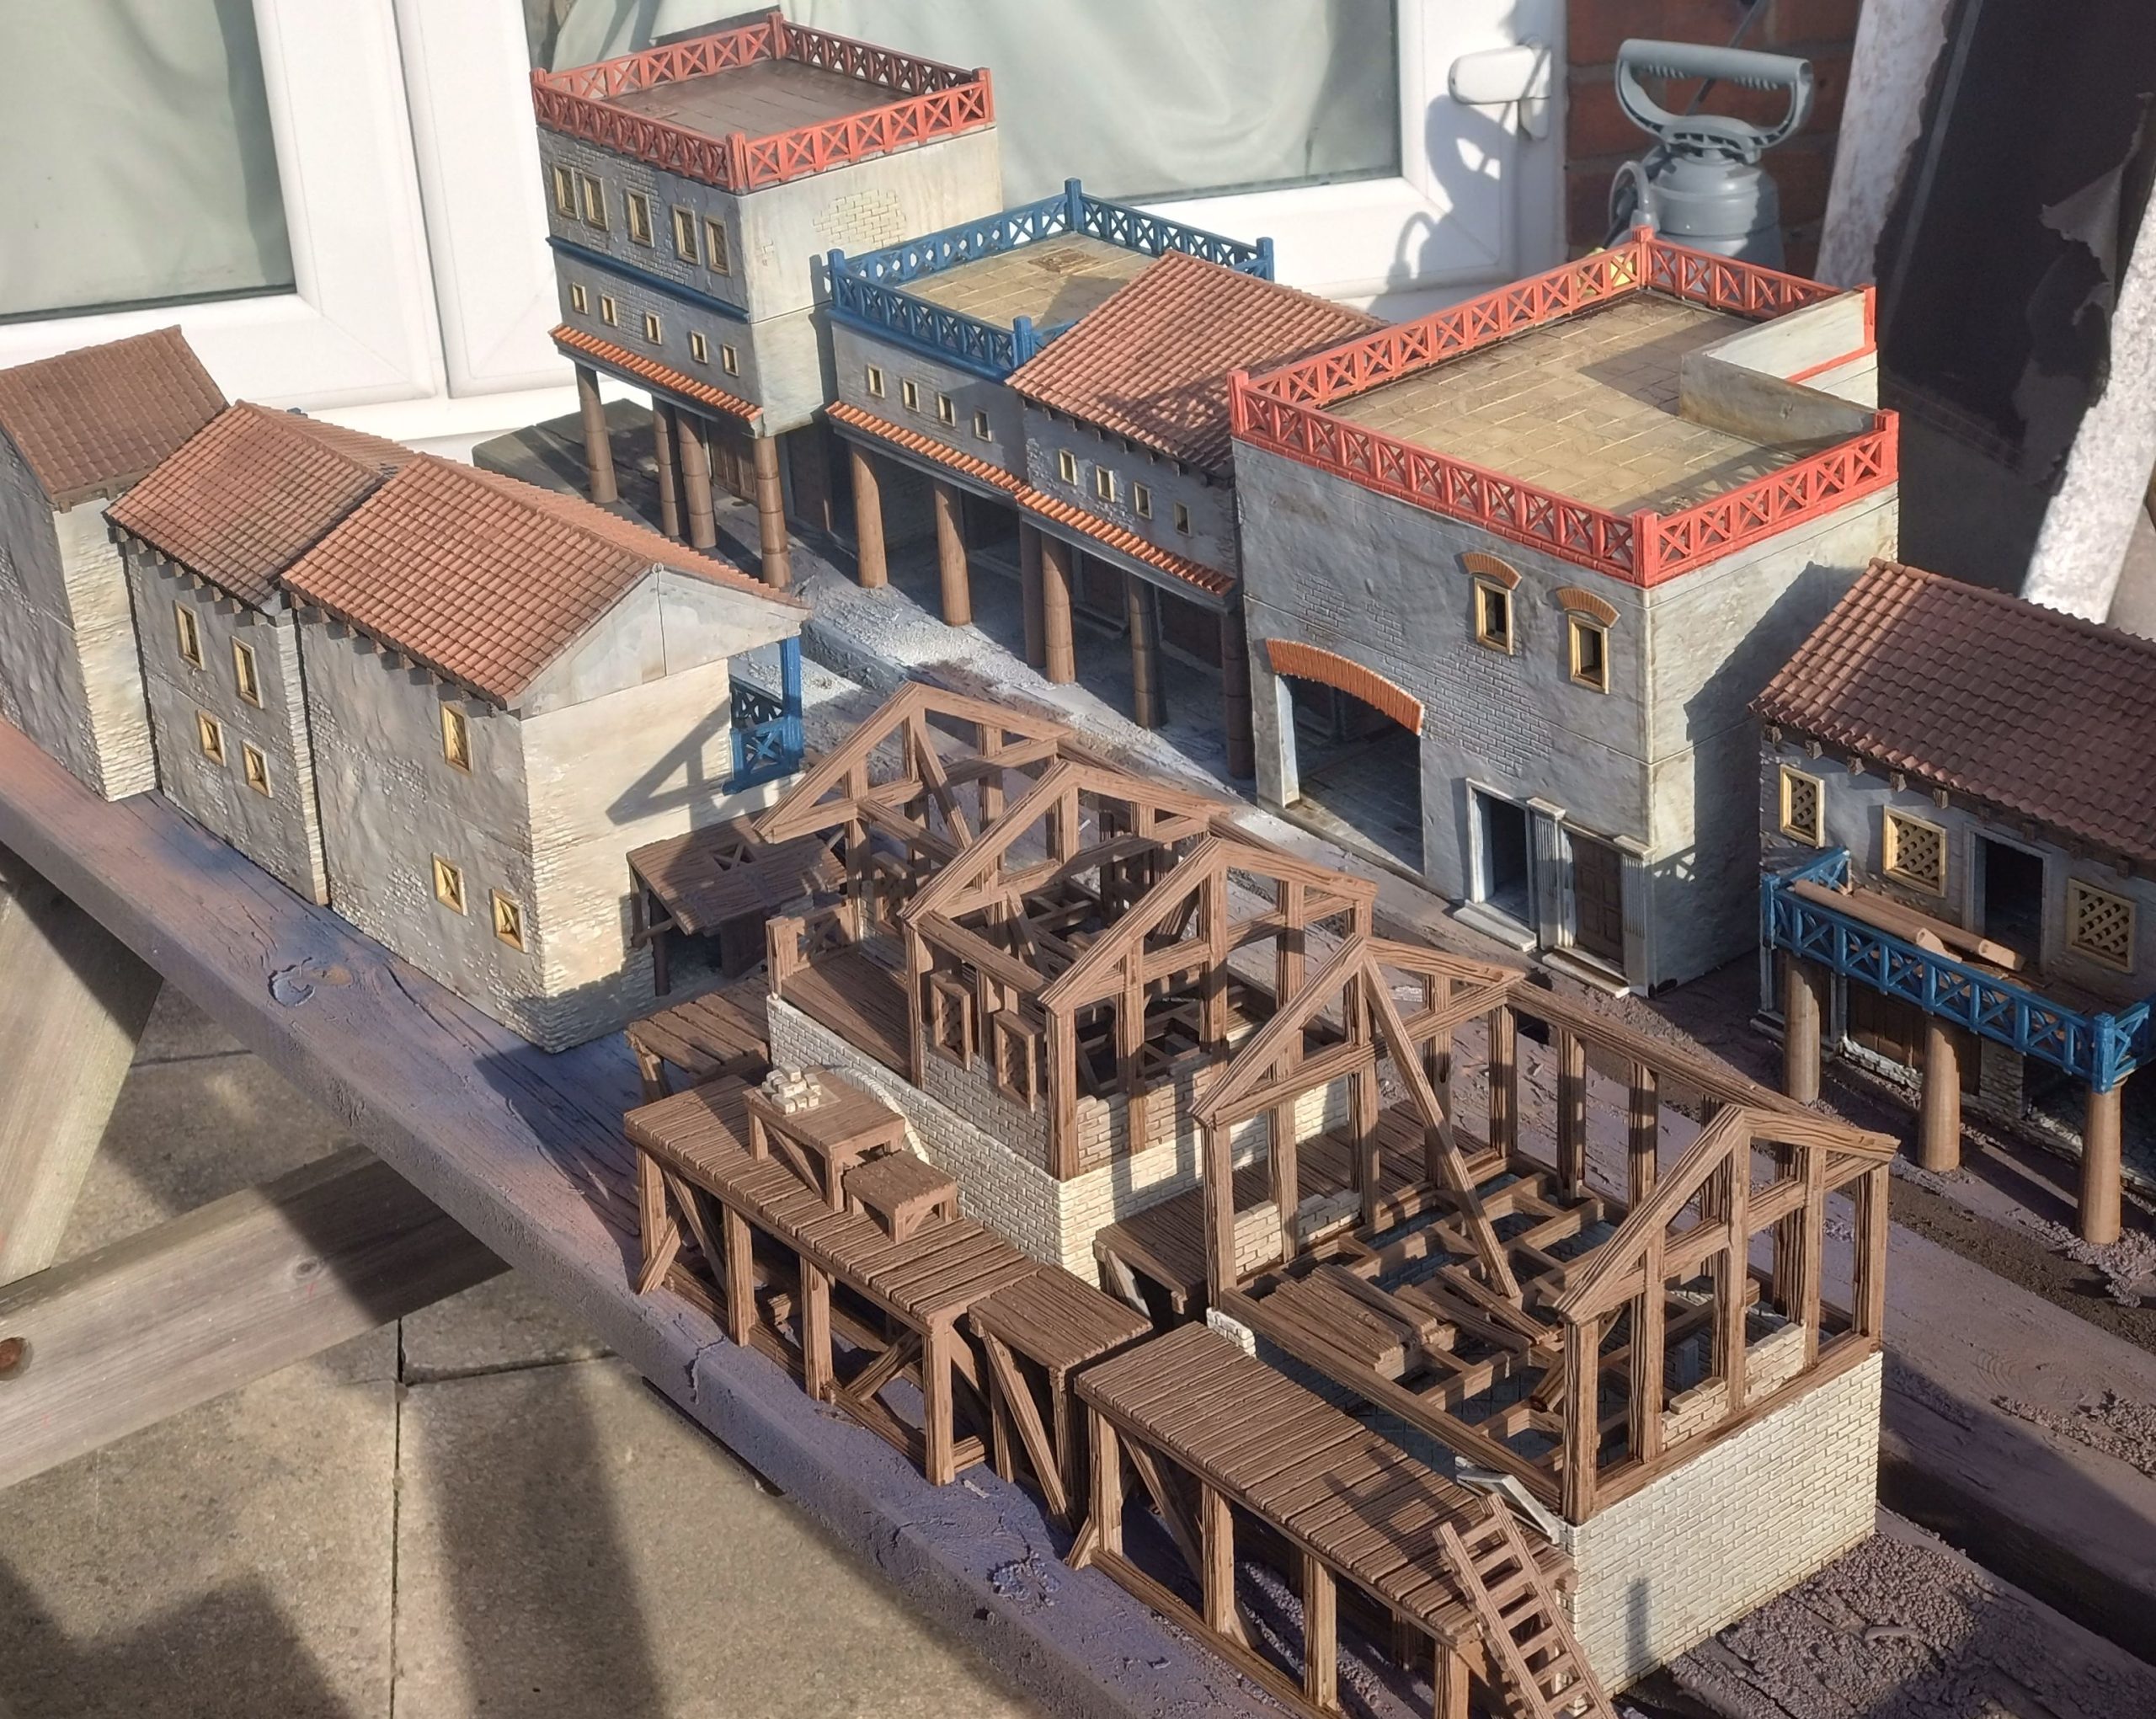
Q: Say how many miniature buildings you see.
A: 10